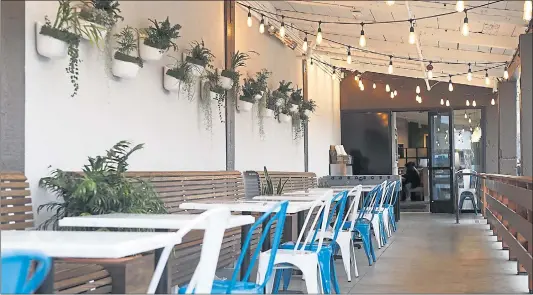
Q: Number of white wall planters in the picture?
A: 15